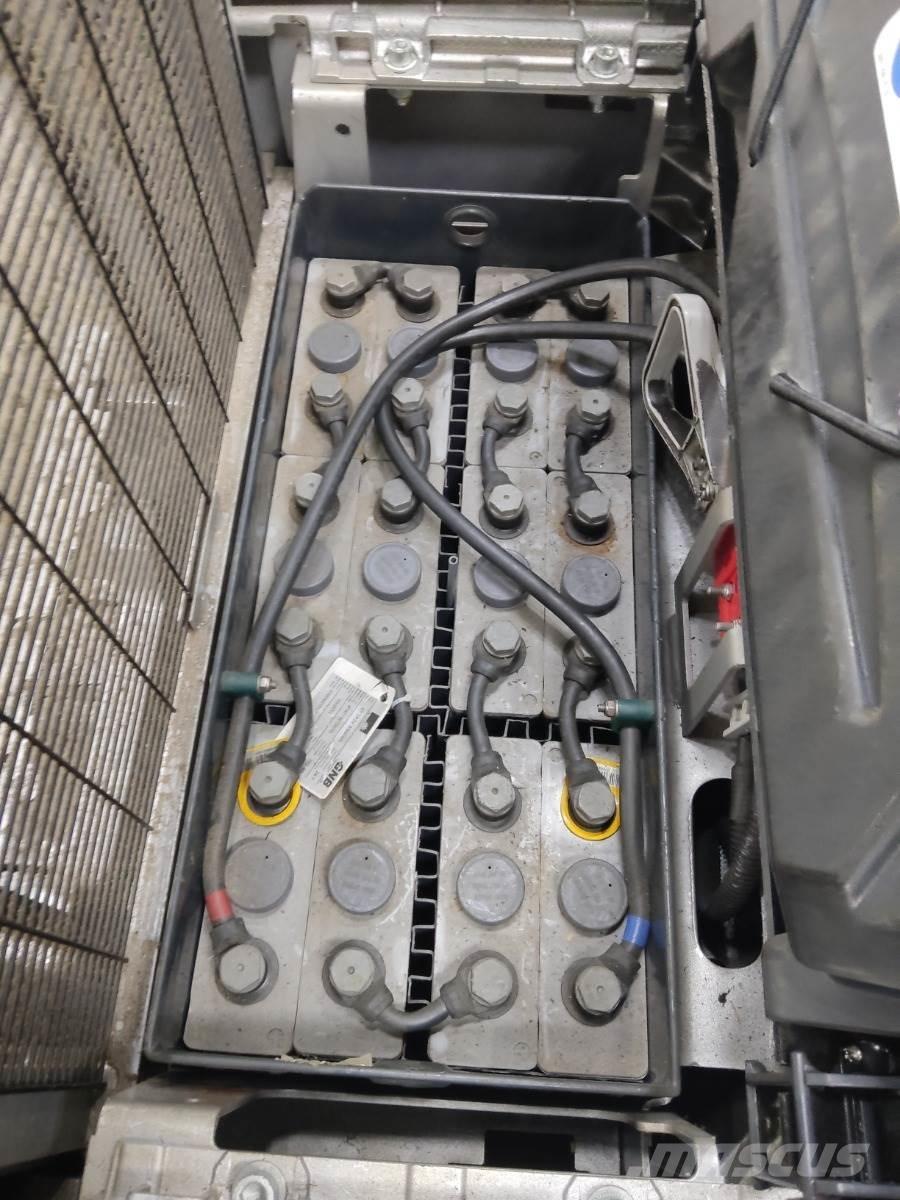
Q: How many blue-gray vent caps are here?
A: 12